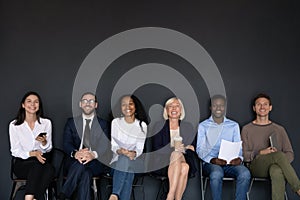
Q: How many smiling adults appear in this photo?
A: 6